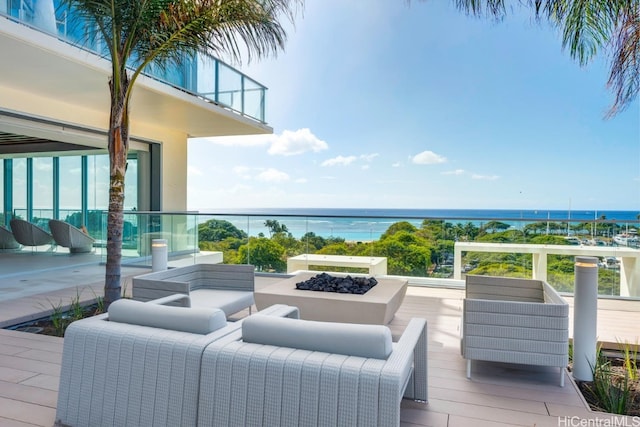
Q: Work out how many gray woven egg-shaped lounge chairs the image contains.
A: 3